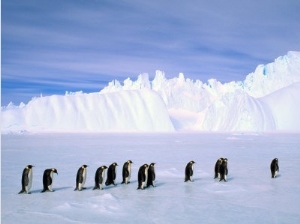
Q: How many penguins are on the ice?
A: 12